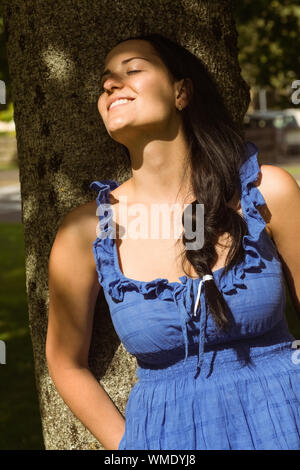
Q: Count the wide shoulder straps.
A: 2